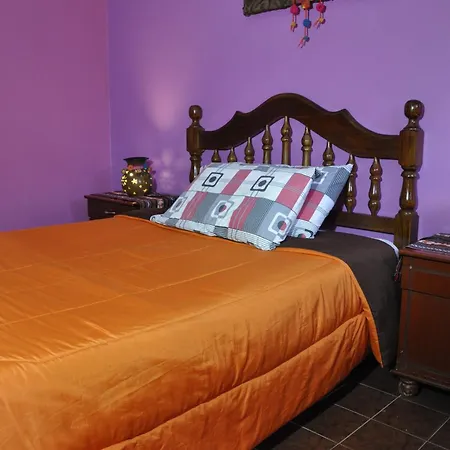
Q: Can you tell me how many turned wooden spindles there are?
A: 9